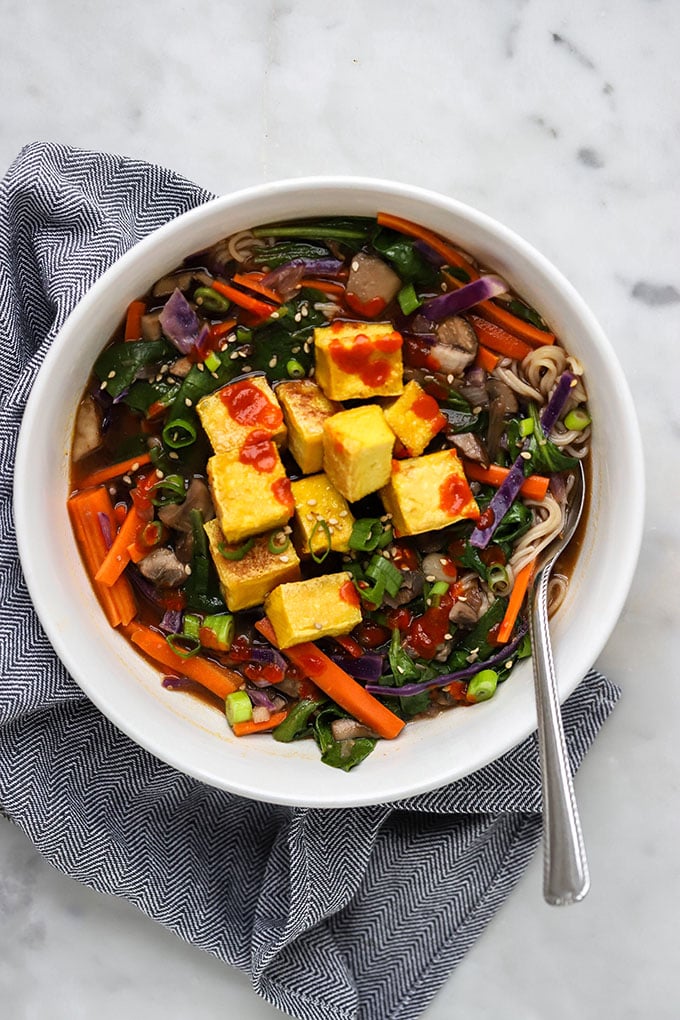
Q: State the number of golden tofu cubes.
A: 10